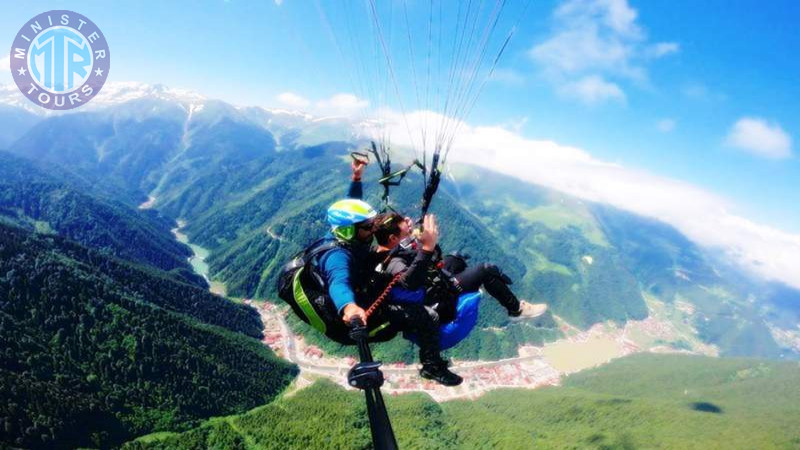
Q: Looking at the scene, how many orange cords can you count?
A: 1